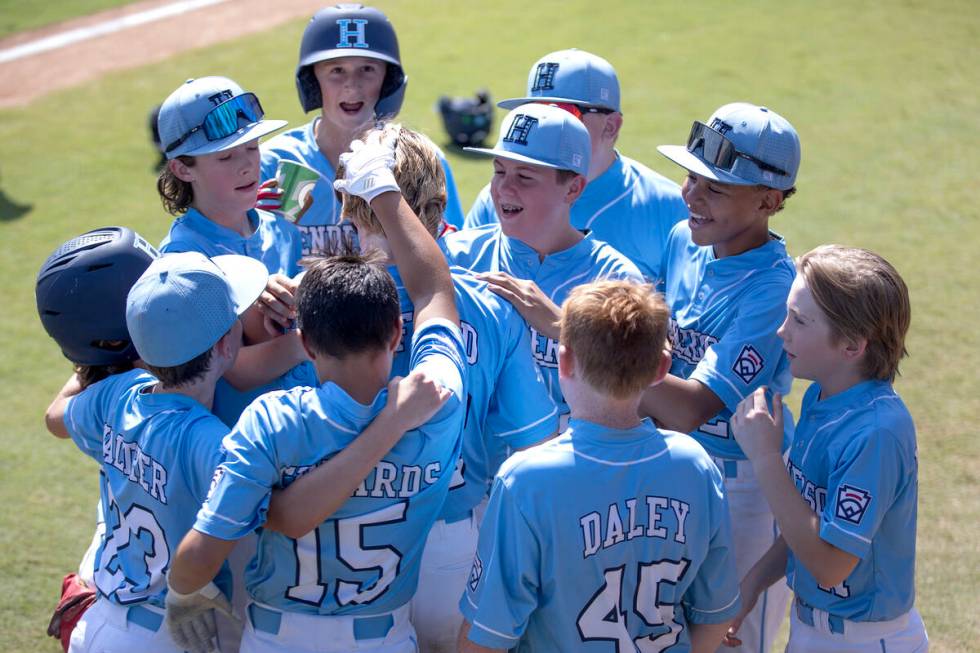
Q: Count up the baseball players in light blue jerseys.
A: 11